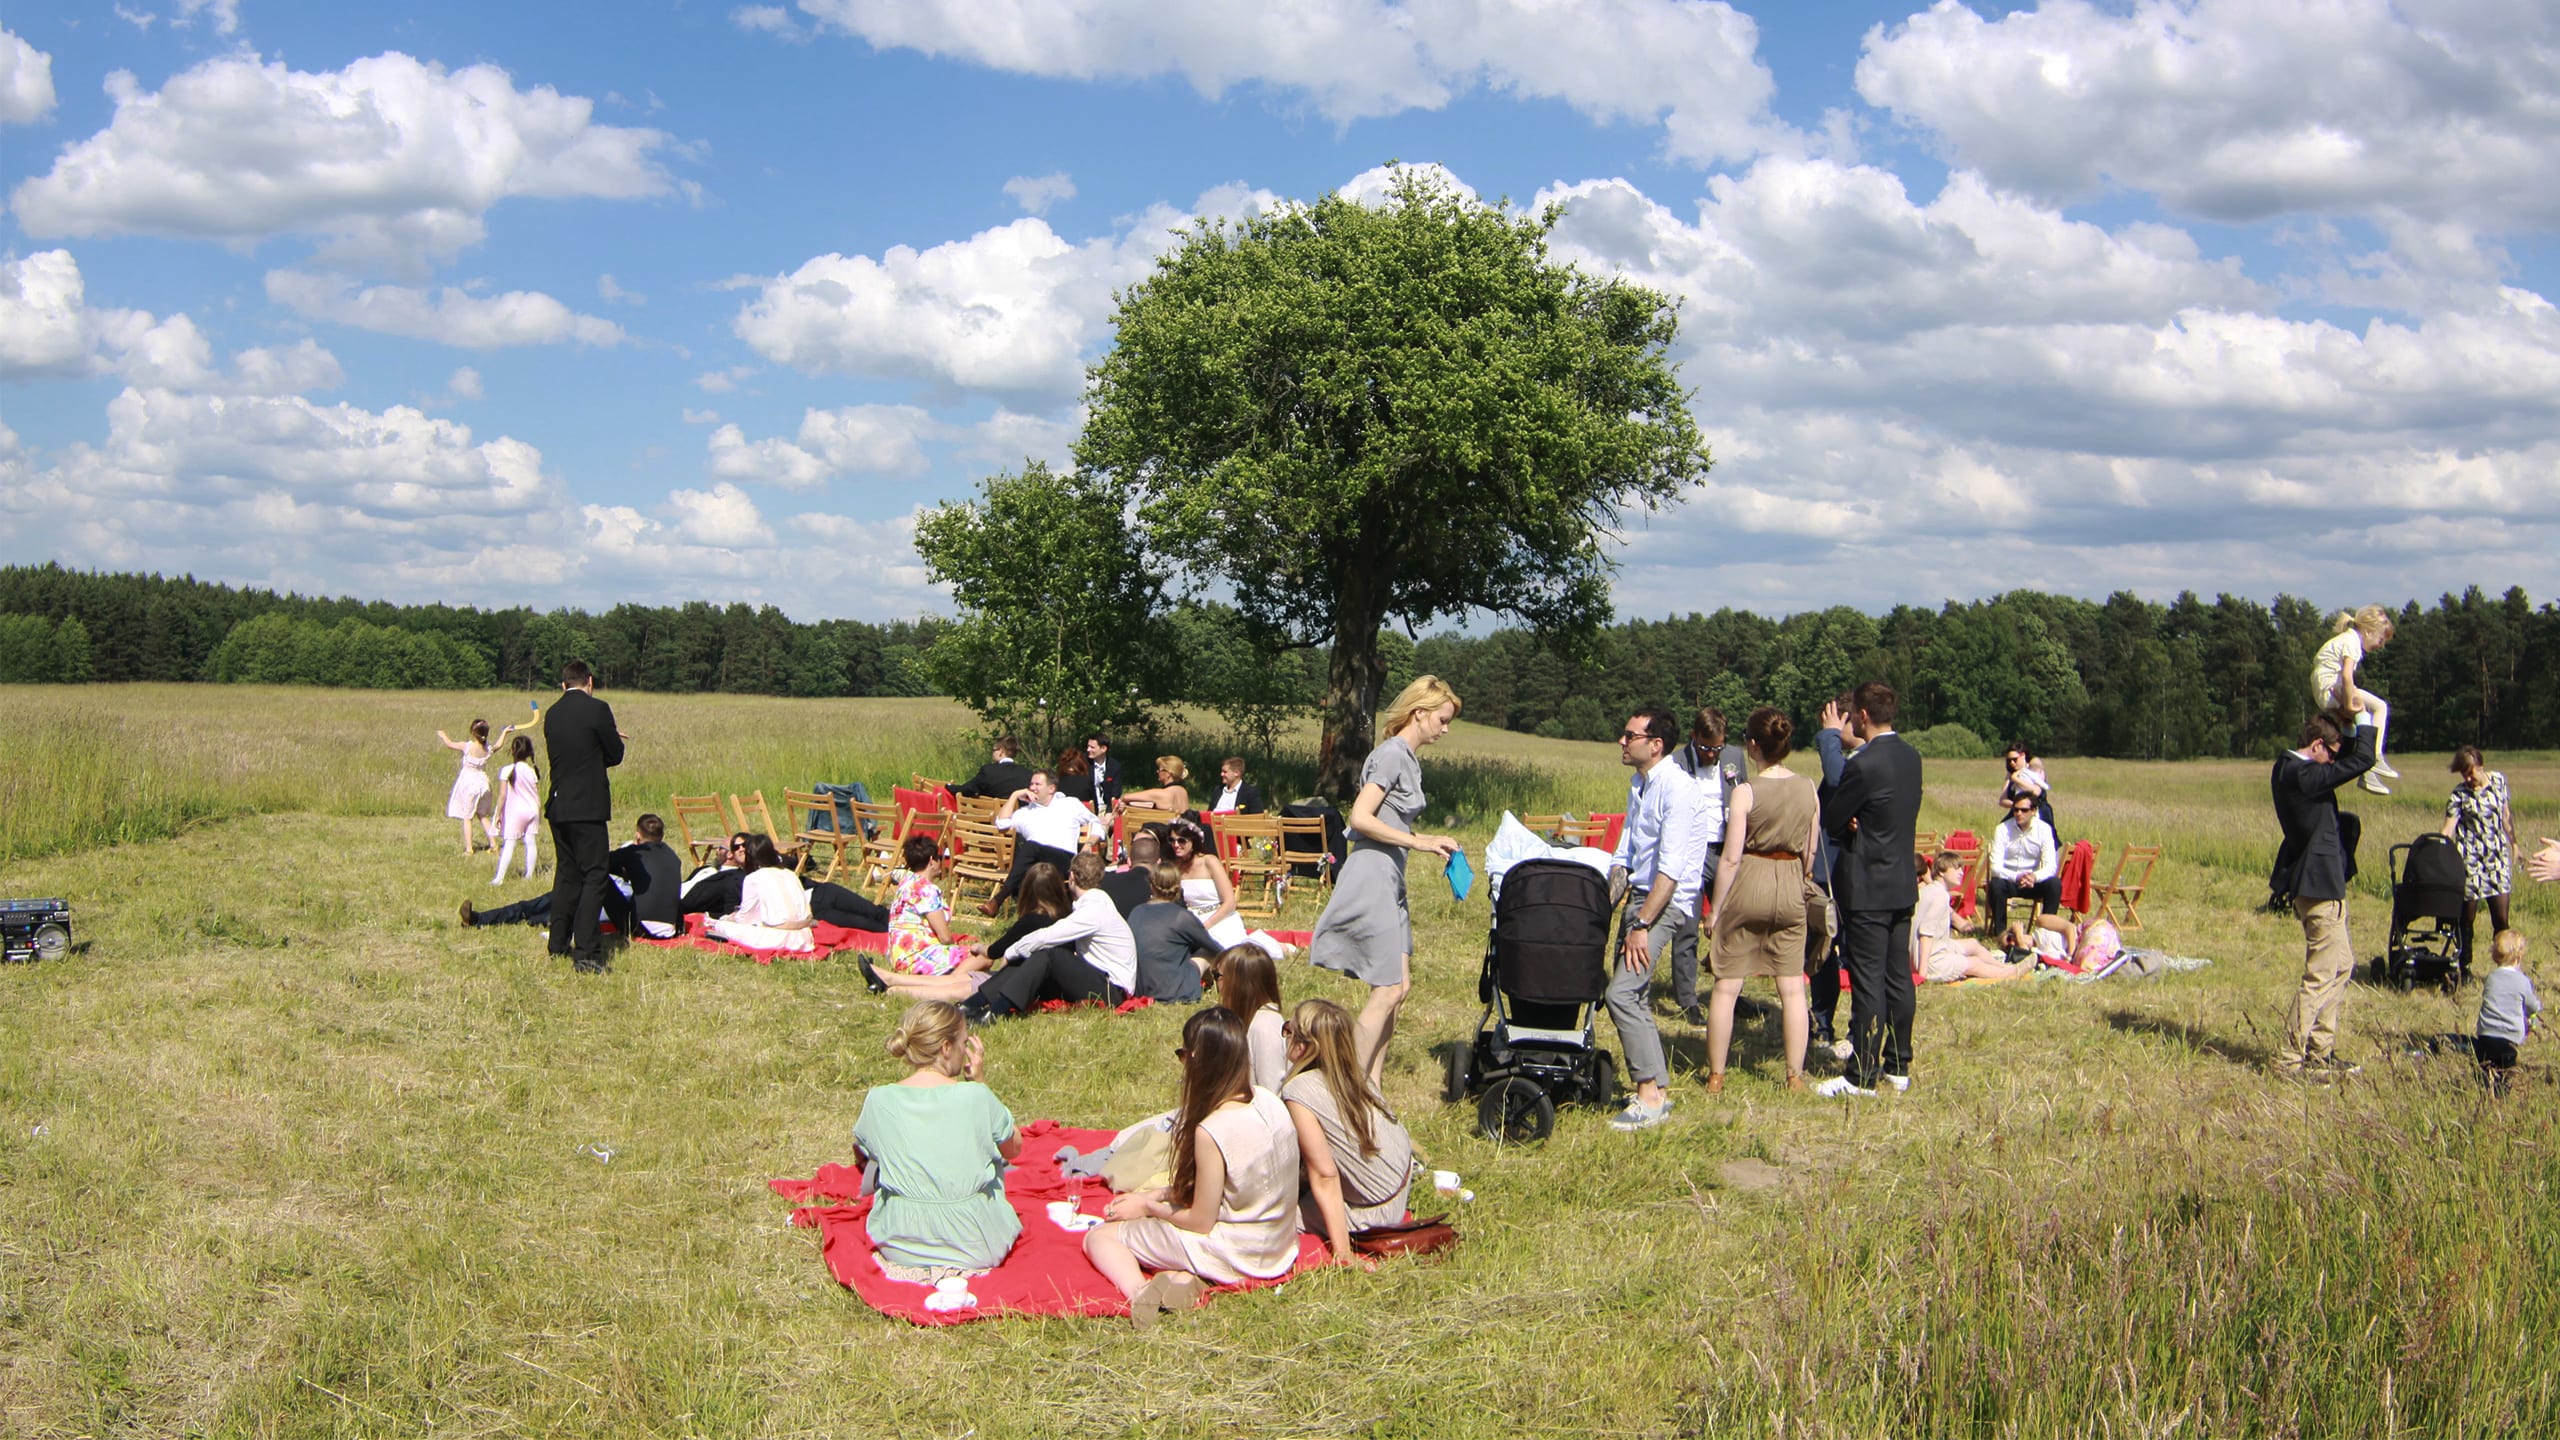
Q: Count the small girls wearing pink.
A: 2